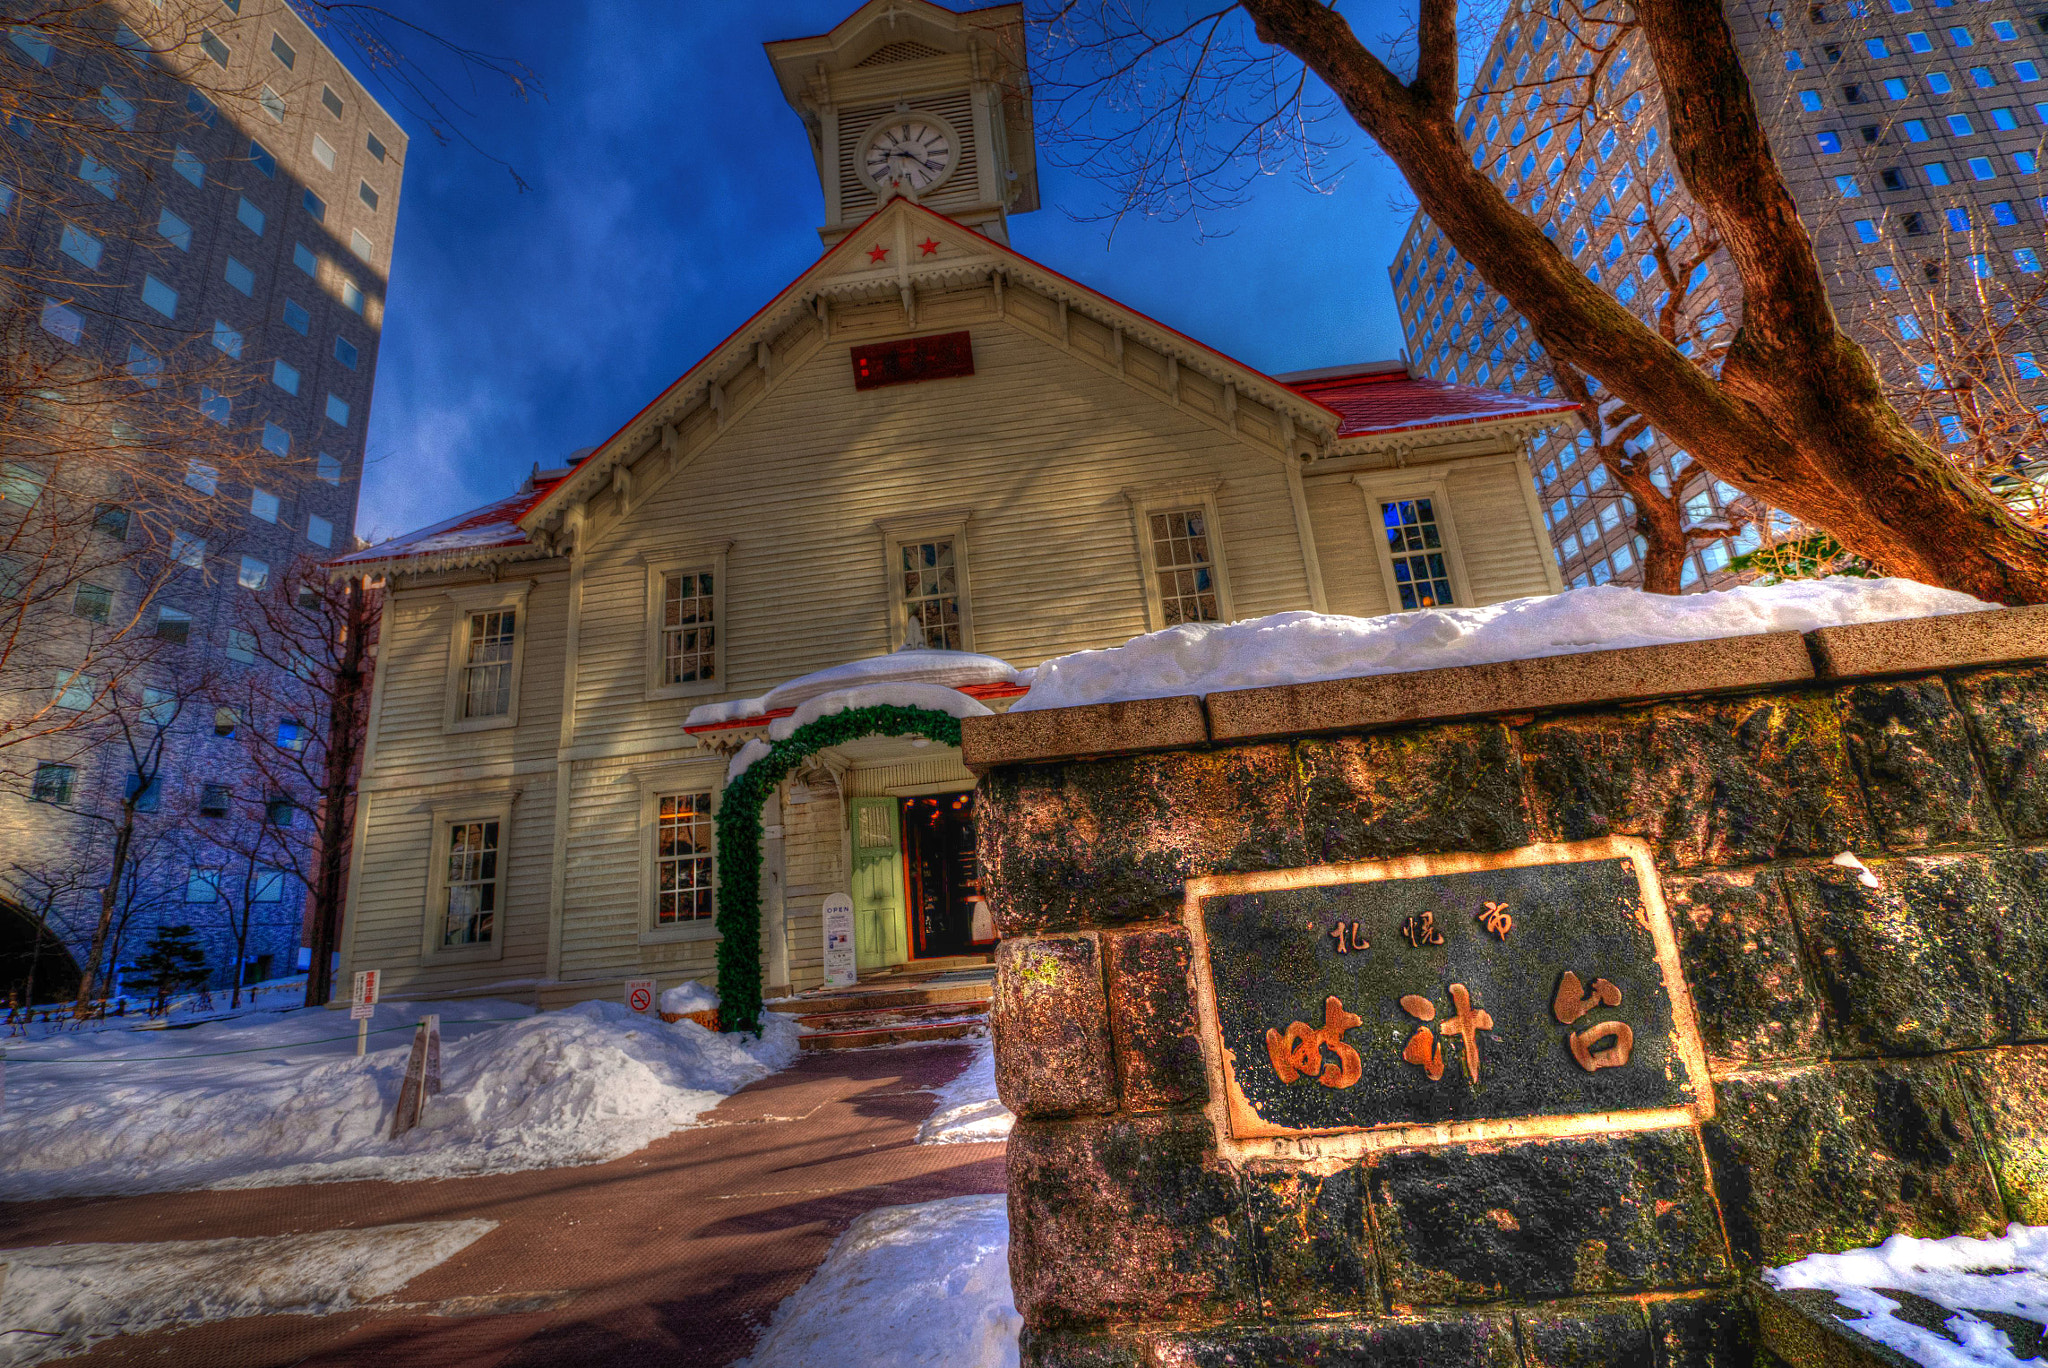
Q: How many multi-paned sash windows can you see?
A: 7